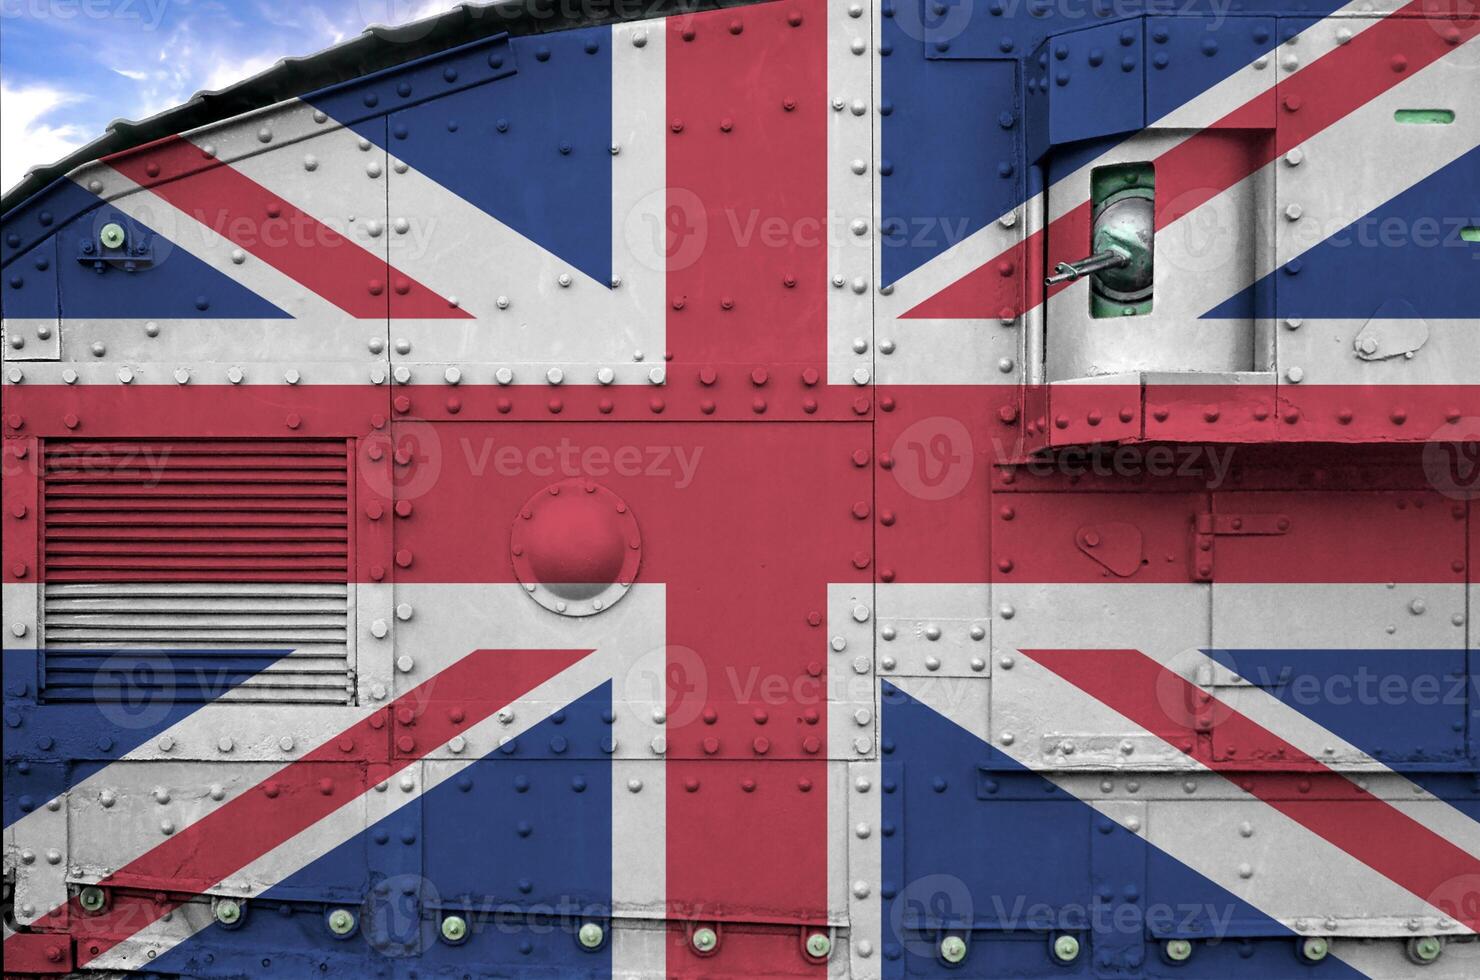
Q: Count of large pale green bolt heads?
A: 13